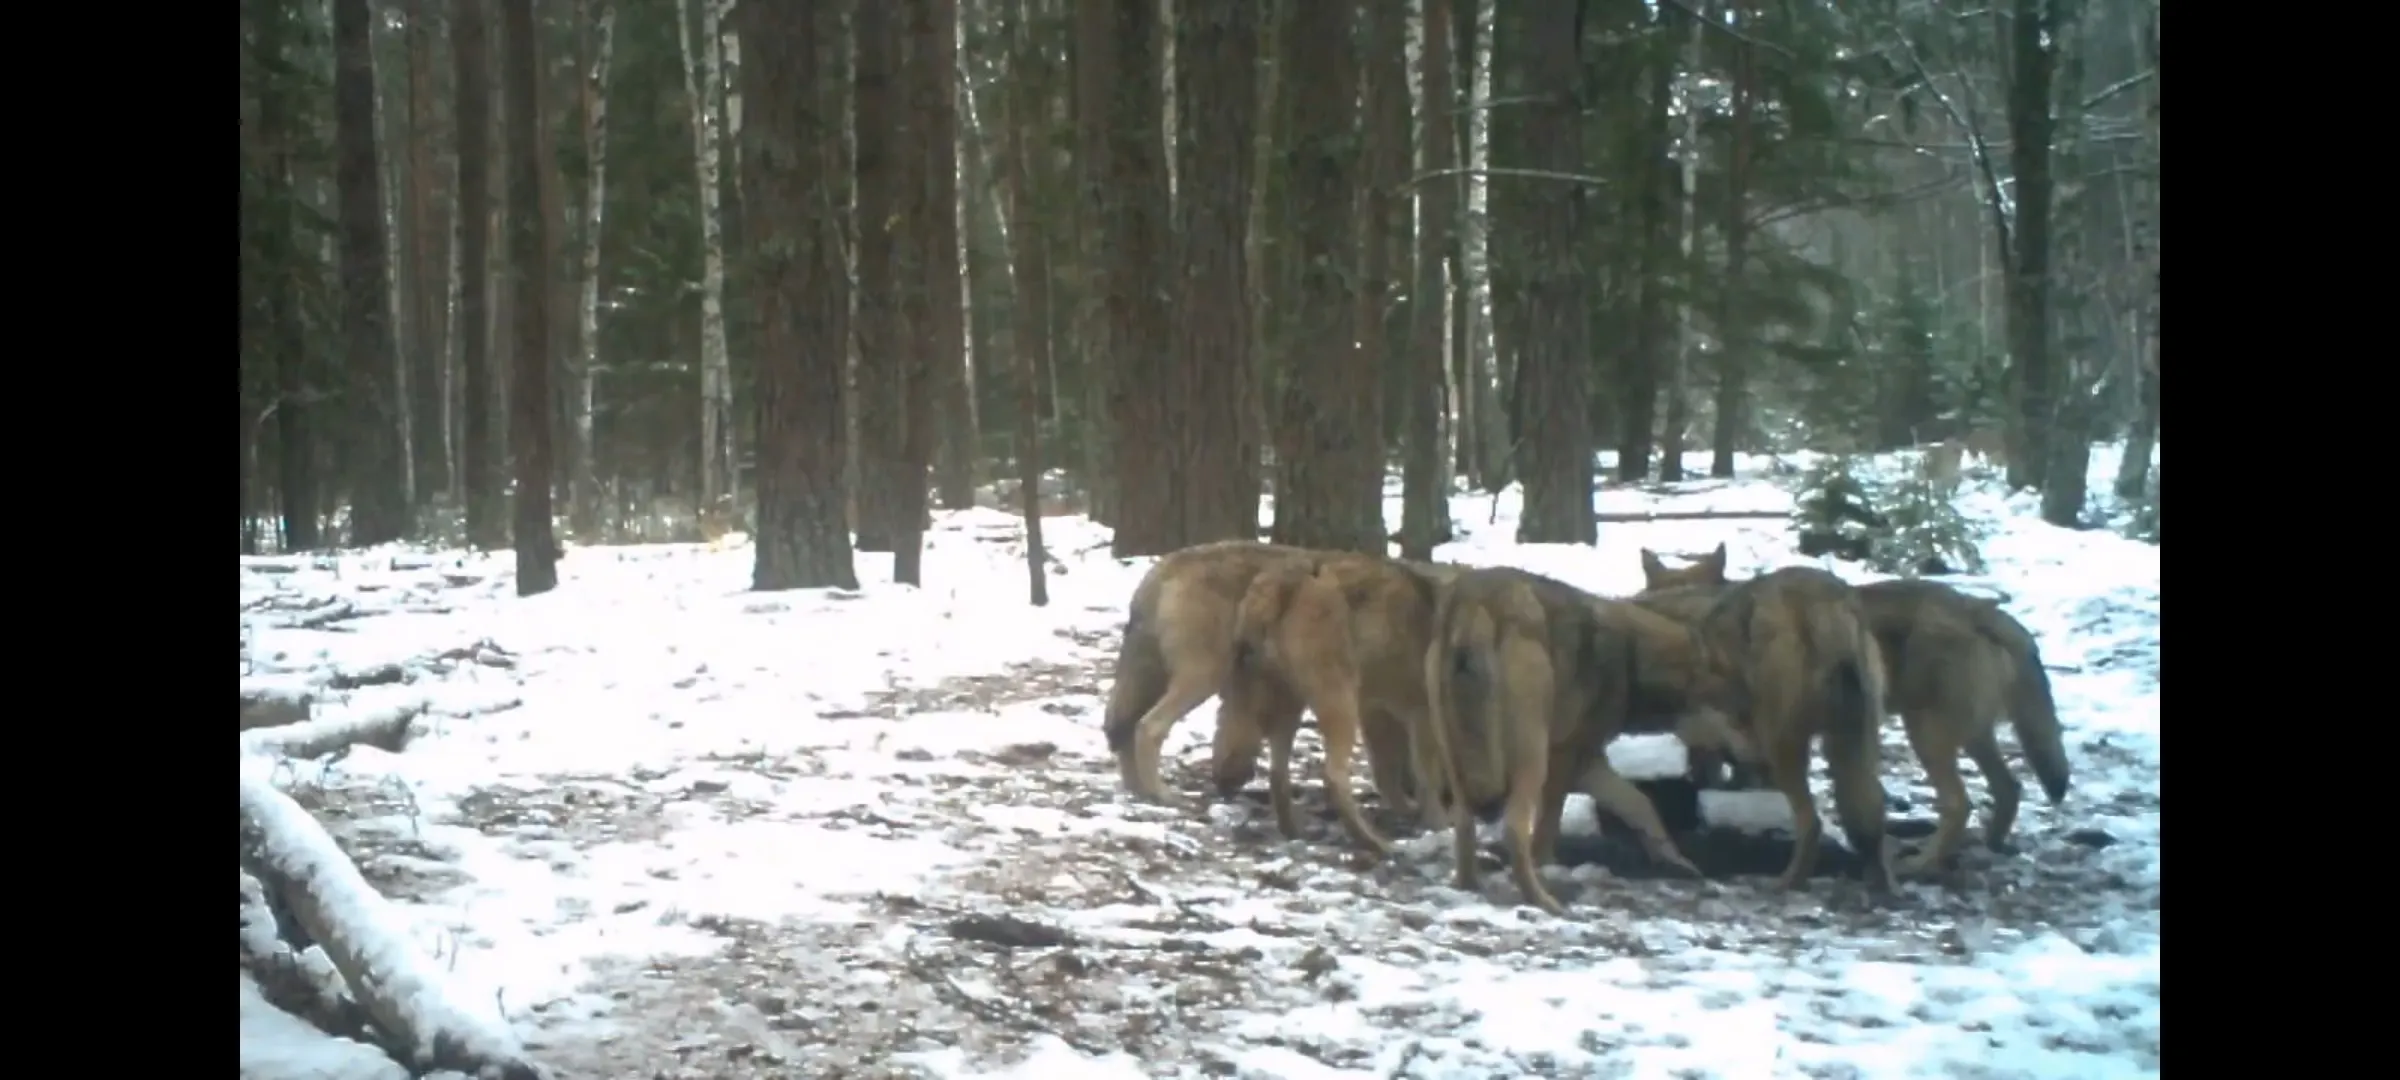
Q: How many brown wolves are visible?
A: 6